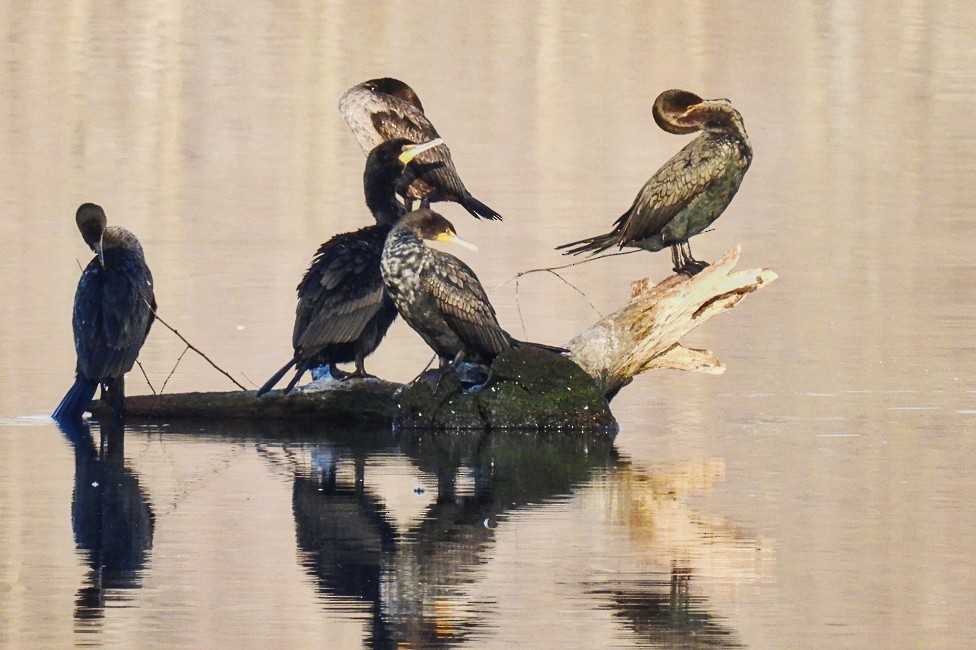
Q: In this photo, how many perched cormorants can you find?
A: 5